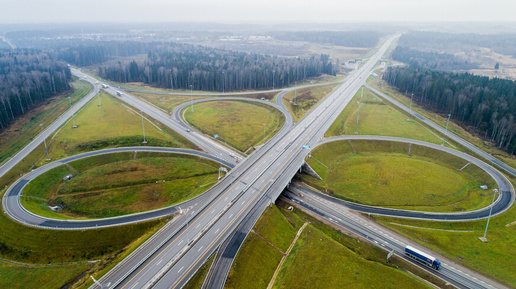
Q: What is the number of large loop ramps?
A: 3